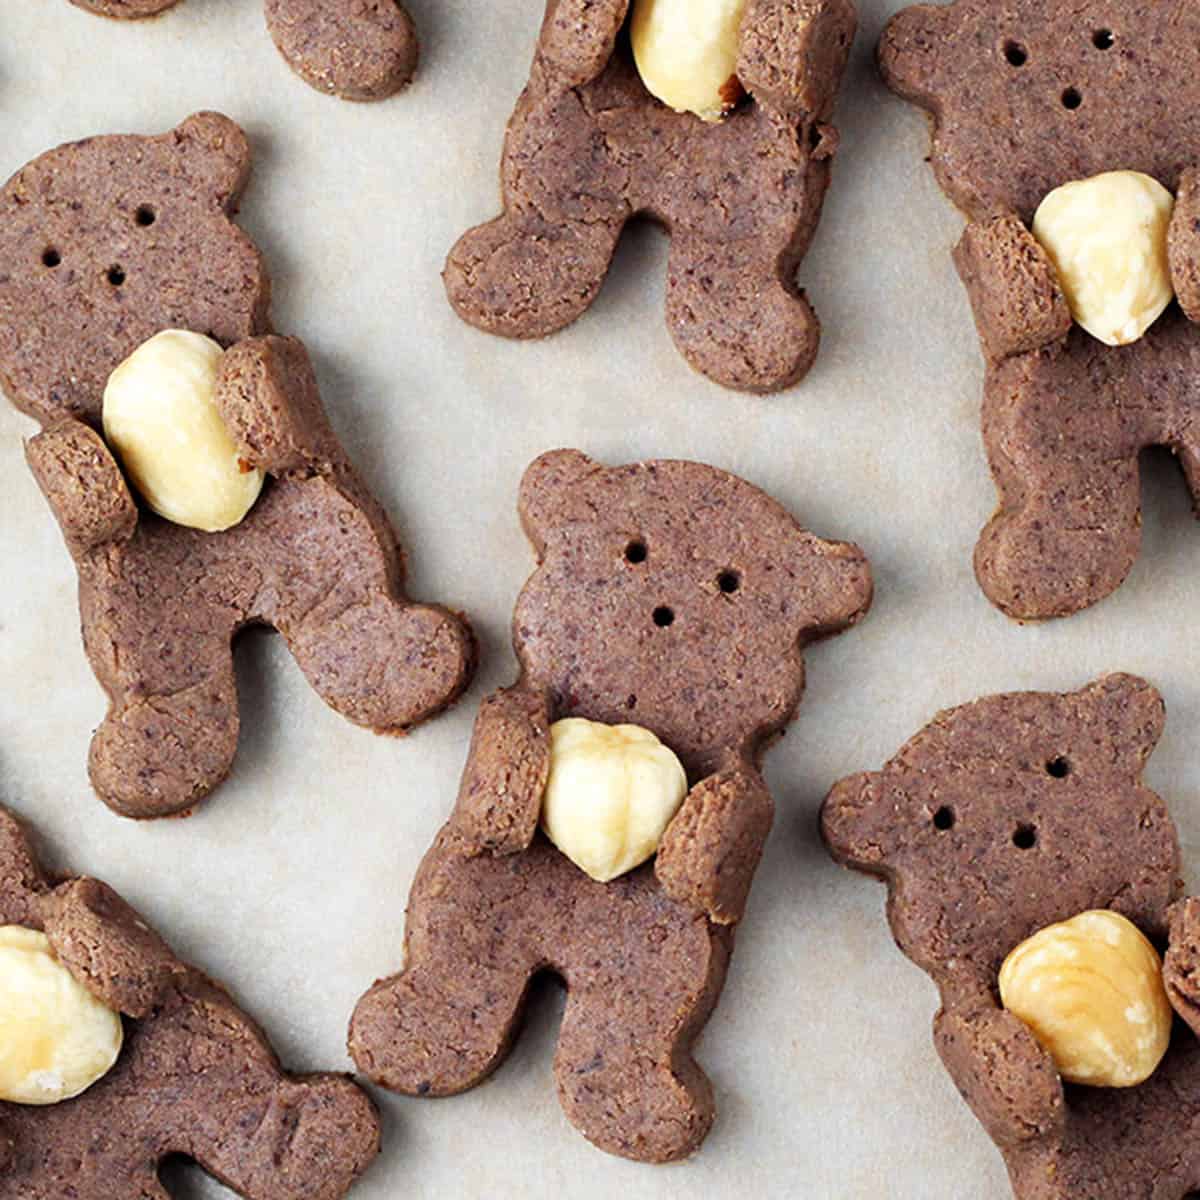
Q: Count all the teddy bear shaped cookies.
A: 7